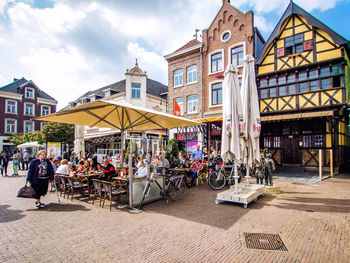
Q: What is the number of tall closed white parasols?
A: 2